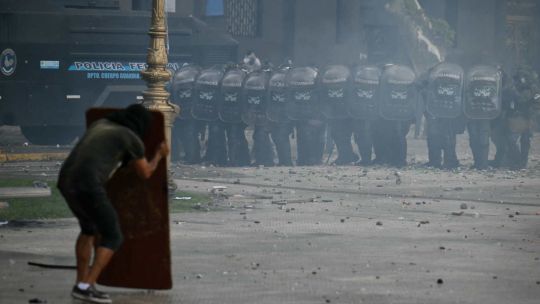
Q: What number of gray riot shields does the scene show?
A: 11